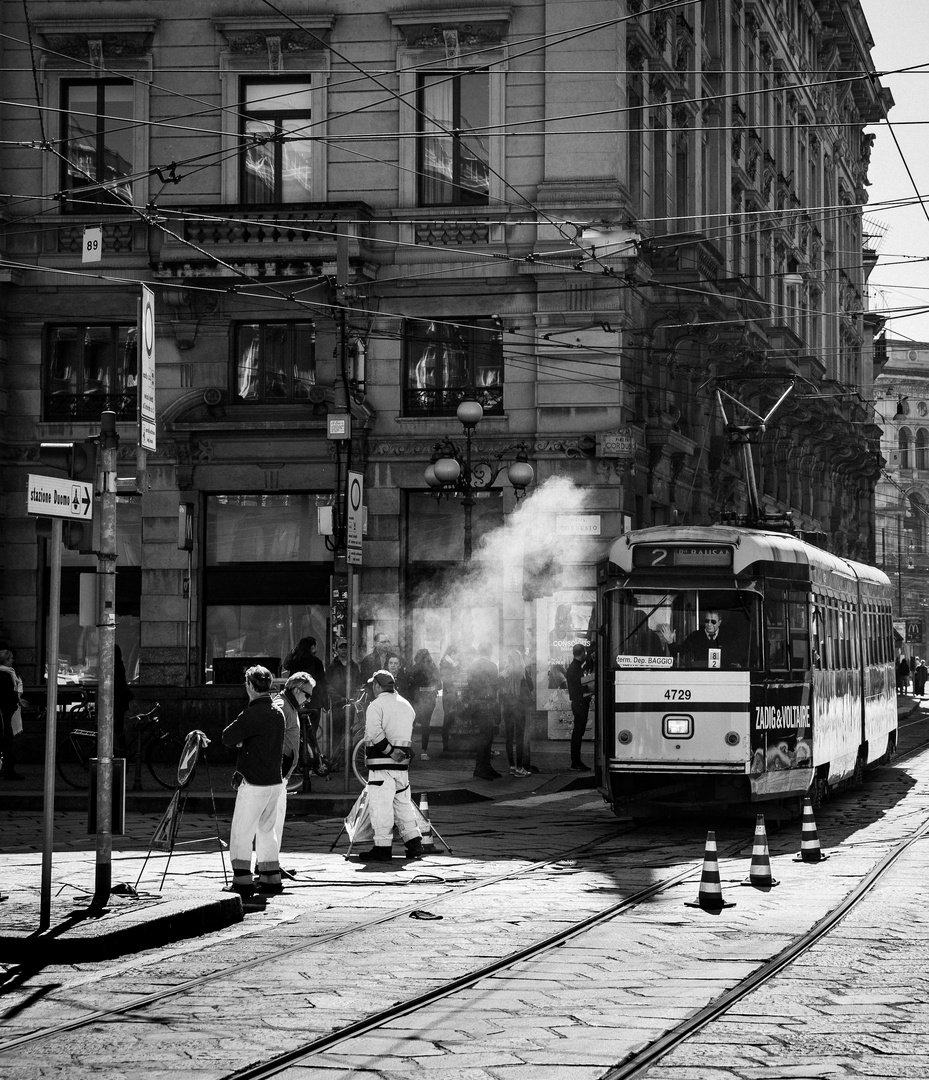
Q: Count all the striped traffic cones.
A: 4